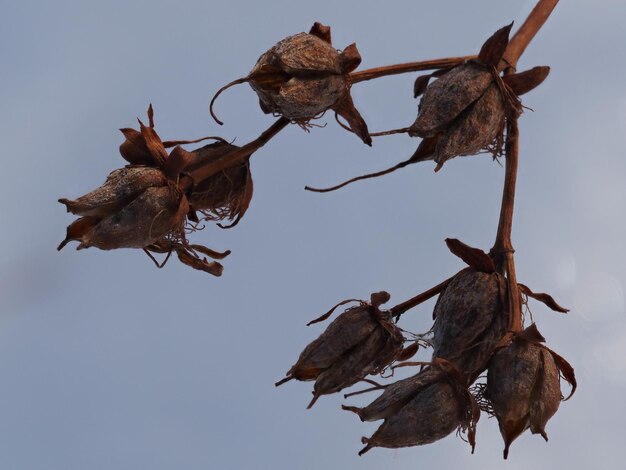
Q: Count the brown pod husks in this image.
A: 8